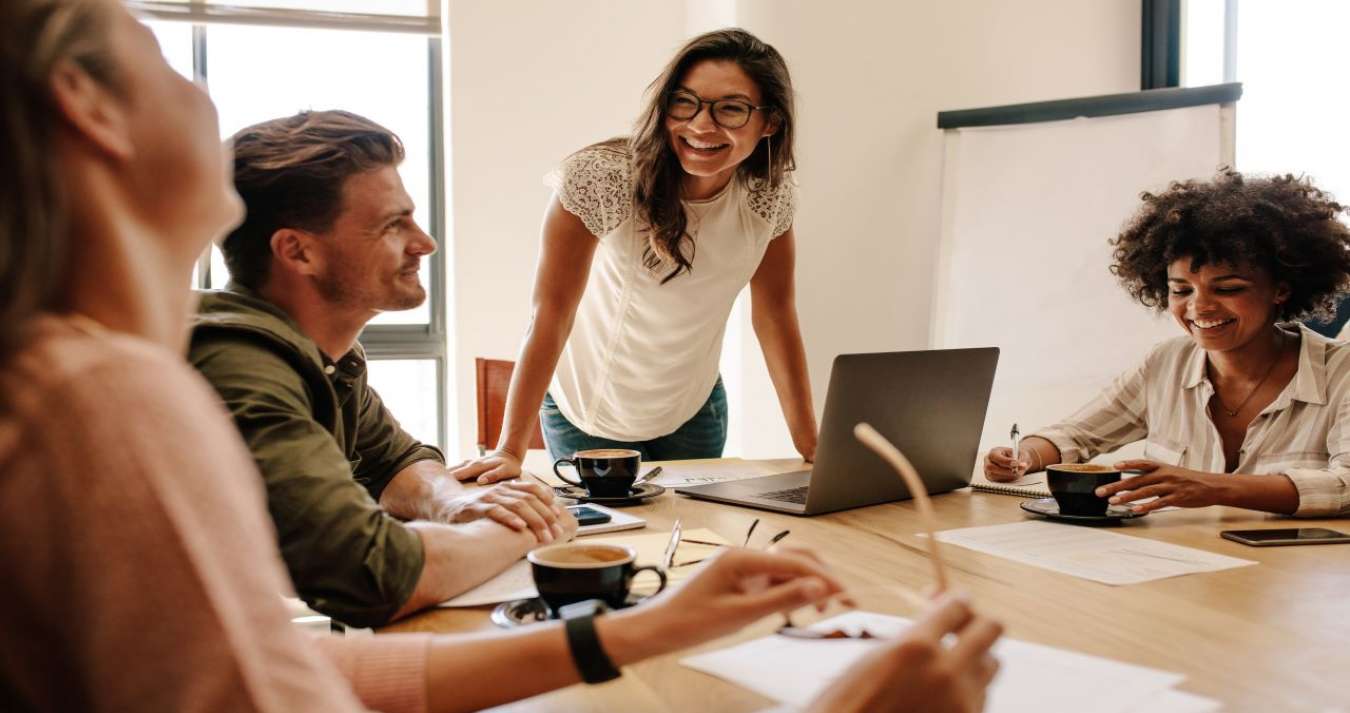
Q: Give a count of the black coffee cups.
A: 3